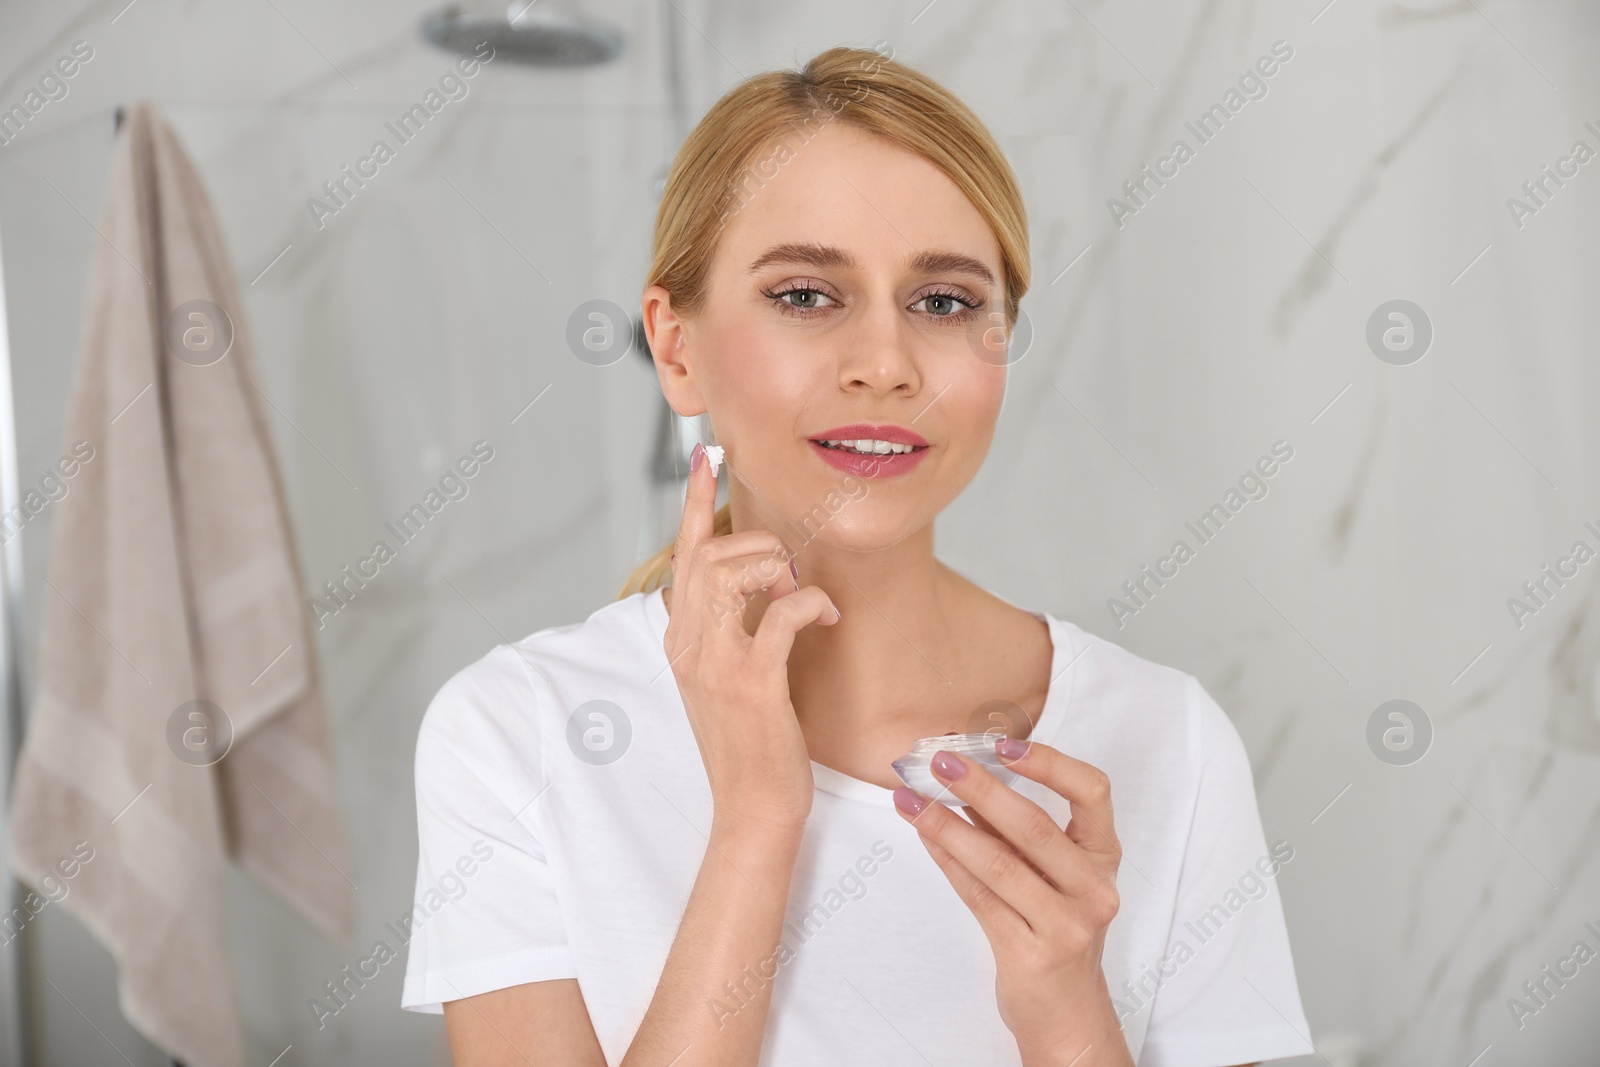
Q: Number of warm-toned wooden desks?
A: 0